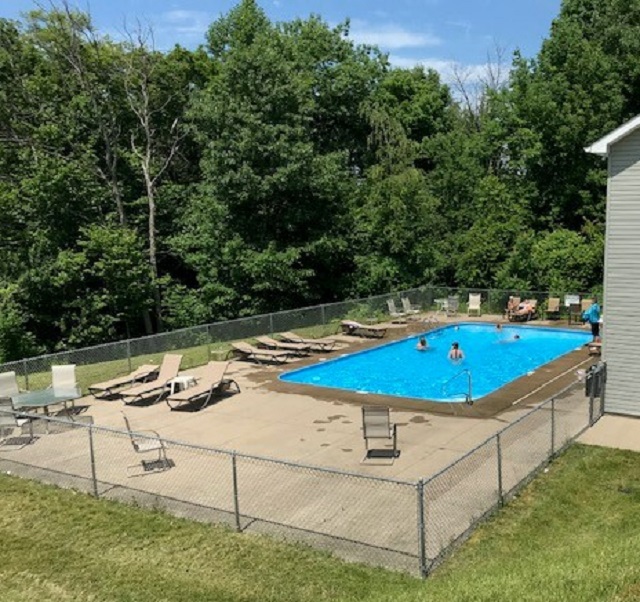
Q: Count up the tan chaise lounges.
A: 7